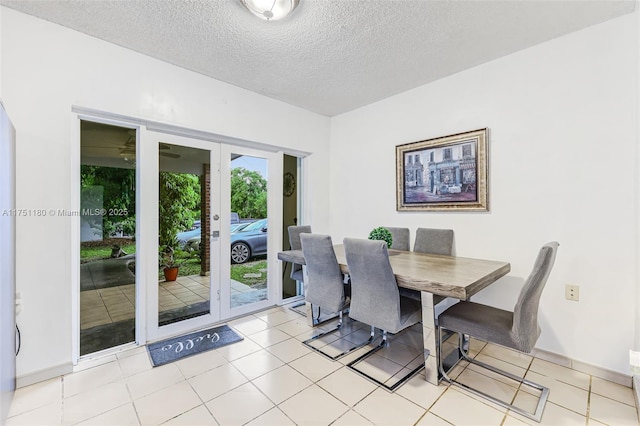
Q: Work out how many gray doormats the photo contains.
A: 1